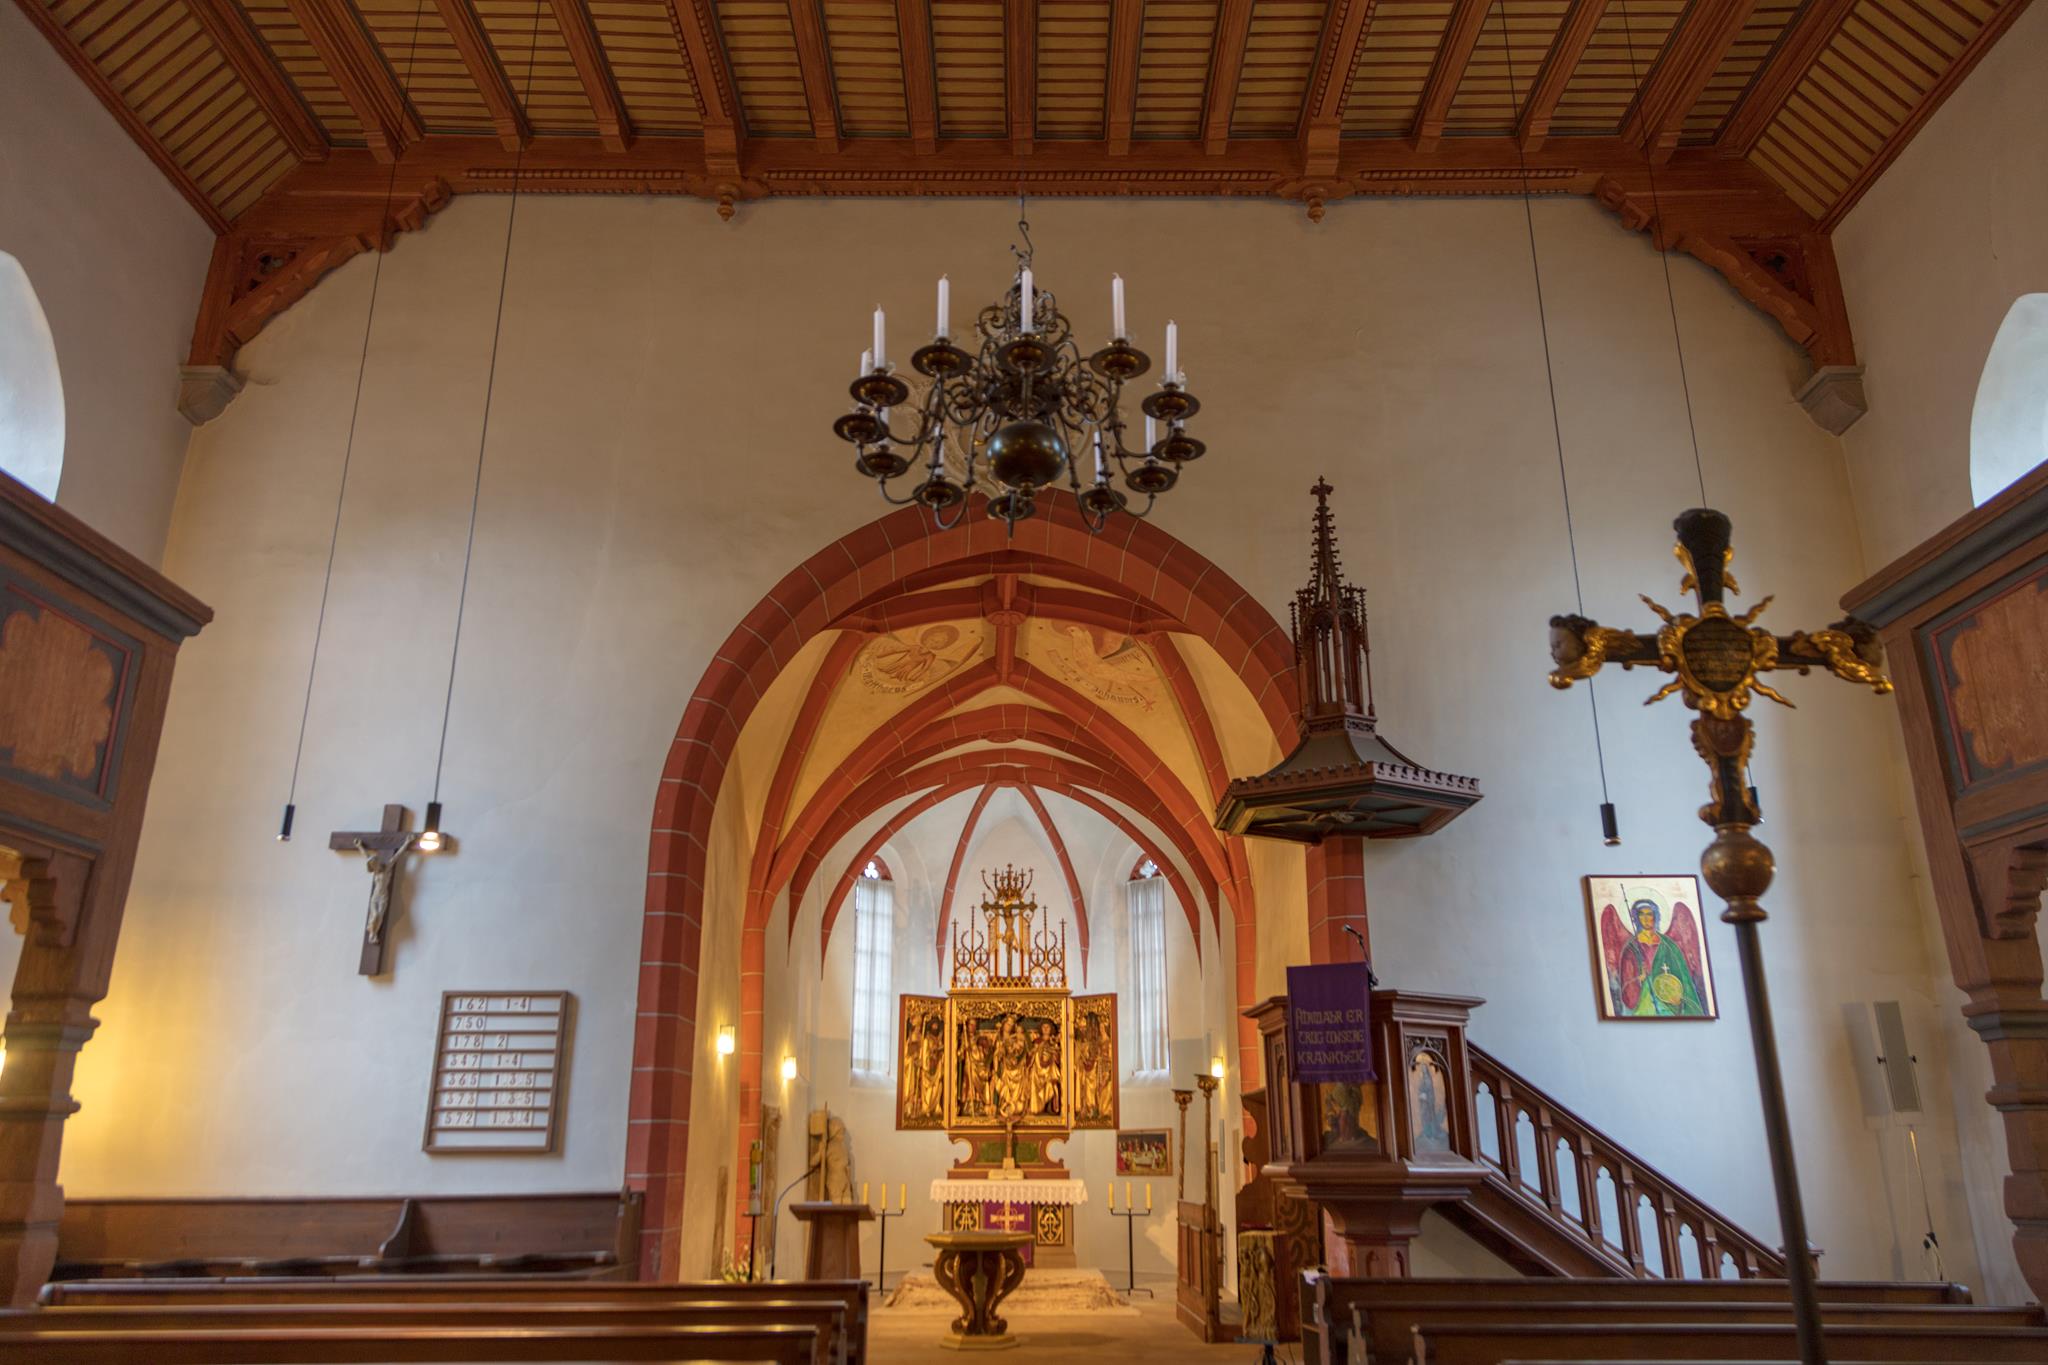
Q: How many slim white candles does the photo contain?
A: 11